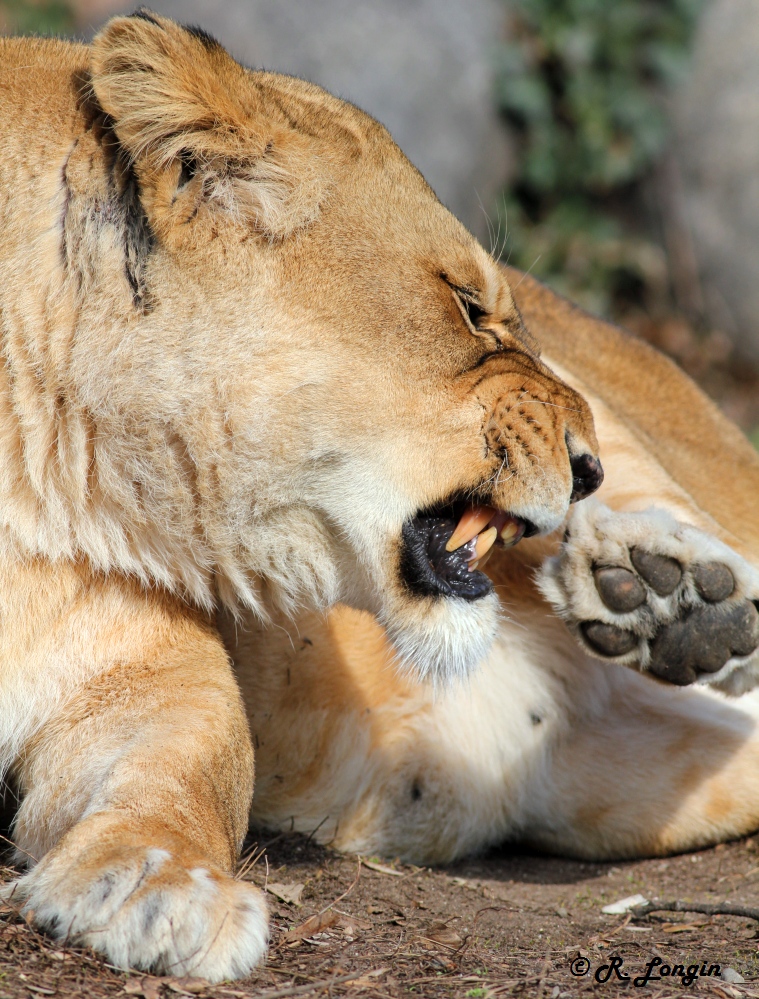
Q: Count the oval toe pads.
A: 4